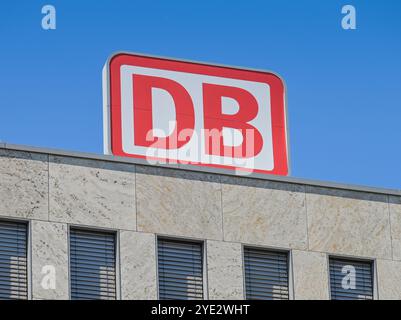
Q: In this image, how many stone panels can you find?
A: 11